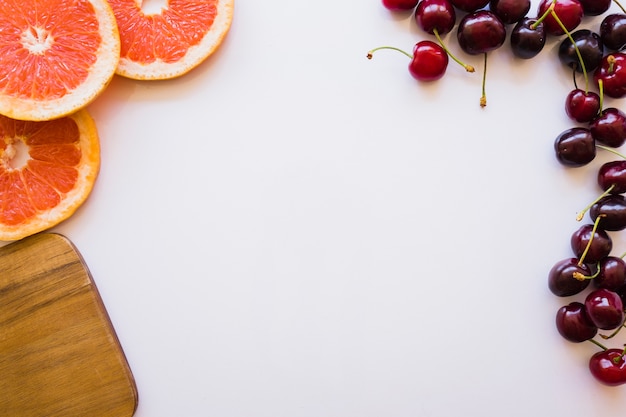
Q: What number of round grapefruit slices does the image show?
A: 3